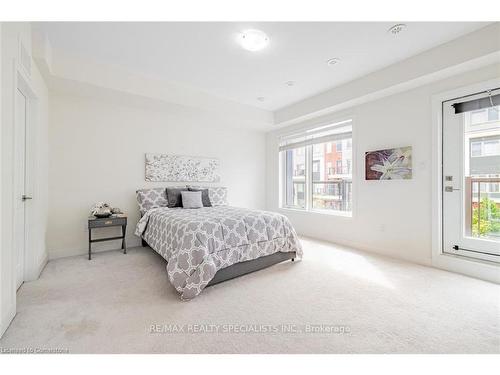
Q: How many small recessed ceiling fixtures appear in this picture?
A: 4